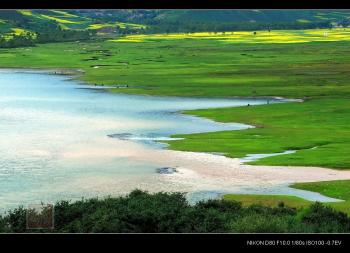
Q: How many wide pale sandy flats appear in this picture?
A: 1